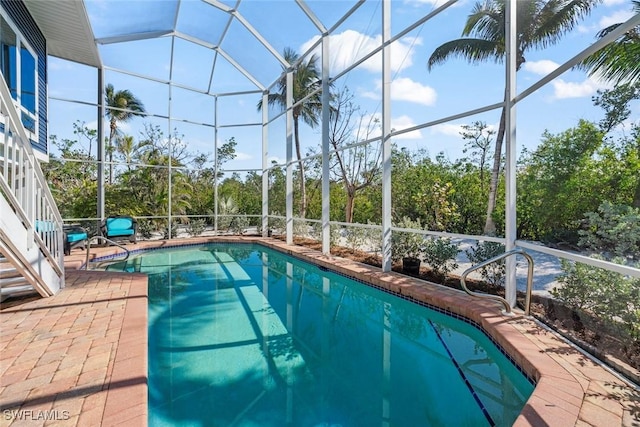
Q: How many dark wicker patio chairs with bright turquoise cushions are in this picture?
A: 2